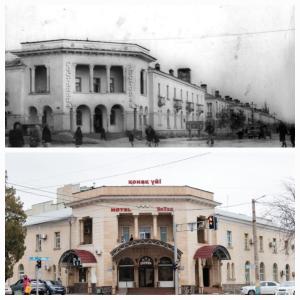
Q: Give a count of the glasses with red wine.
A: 0